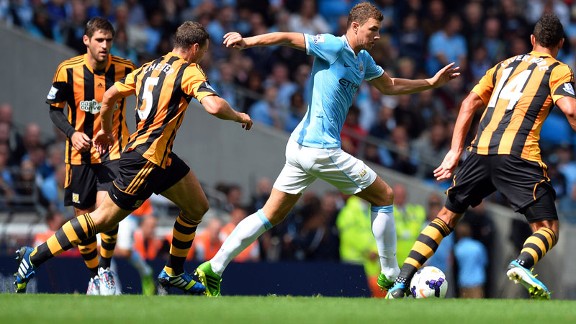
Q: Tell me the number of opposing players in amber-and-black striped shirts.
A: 3